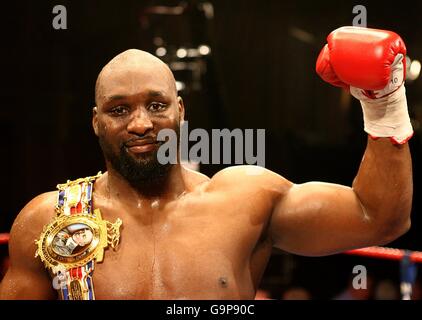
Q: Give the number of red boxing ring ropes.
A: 1